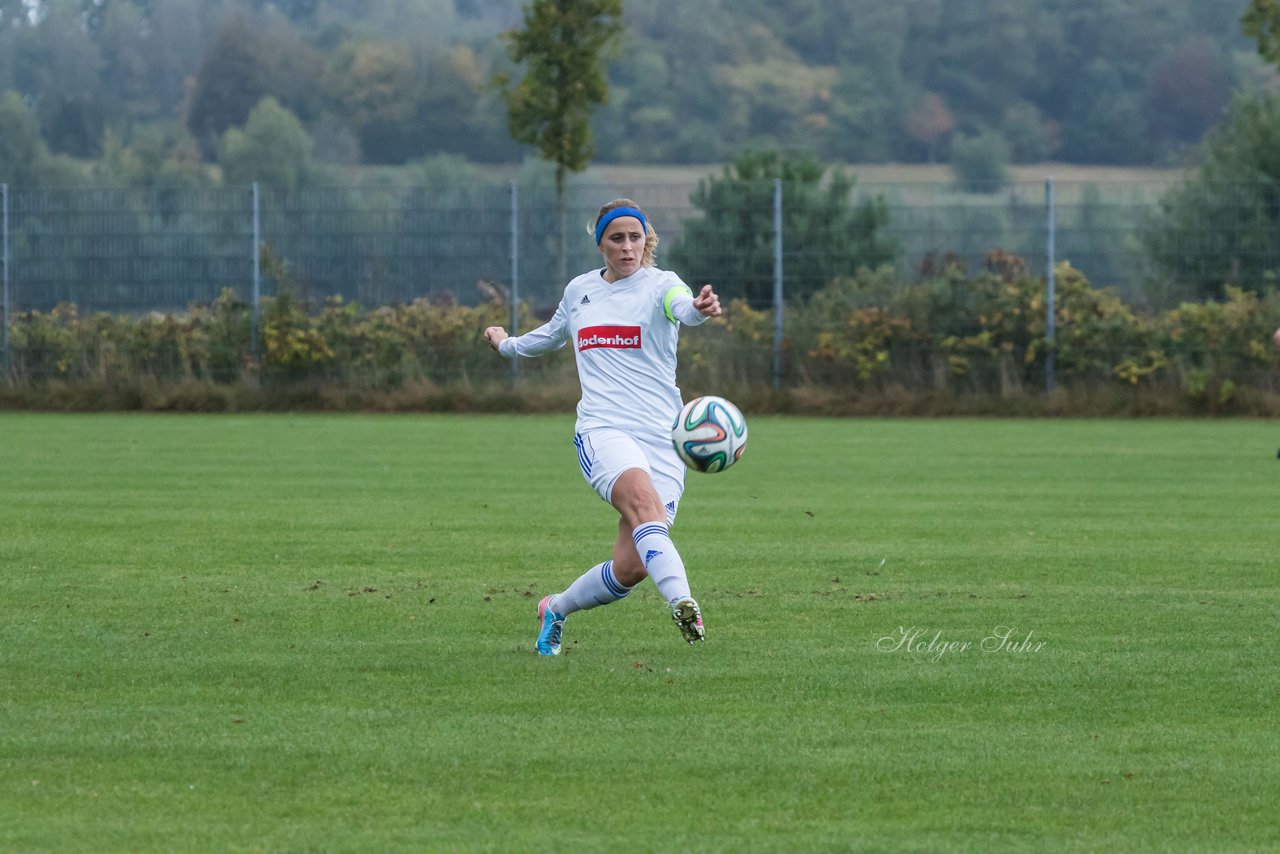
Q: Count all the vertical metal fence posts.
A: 5